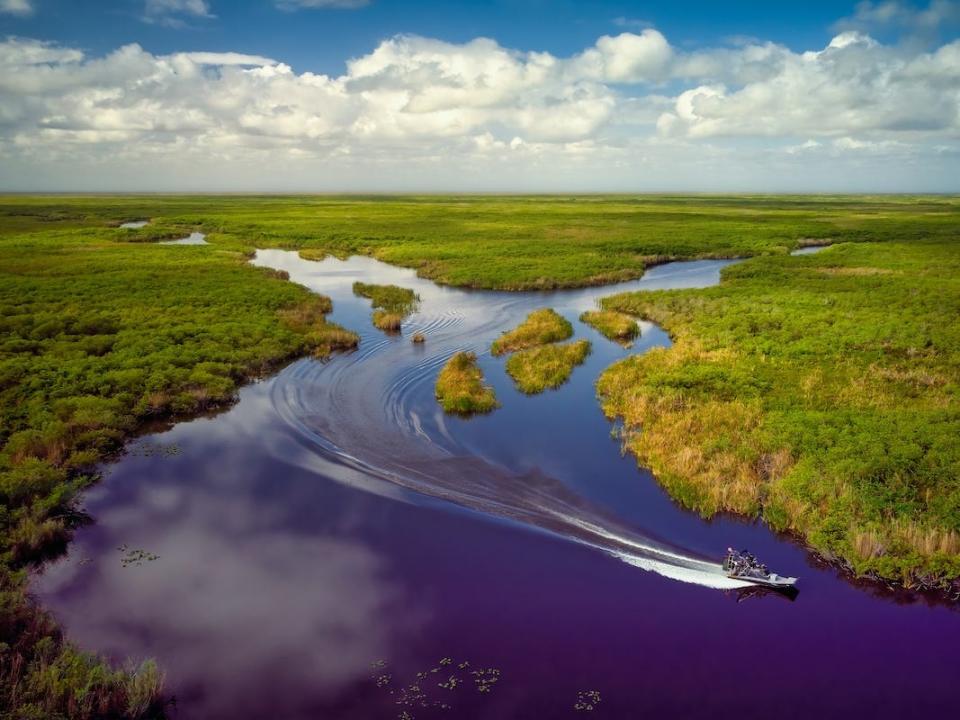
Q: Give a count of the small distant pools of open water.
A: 3